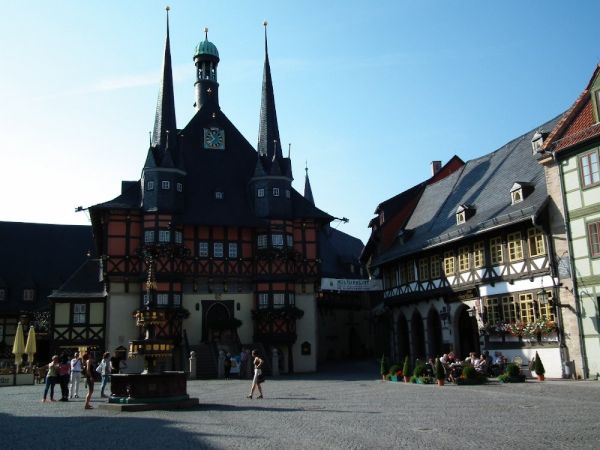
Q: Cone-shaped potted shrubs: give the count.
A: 4